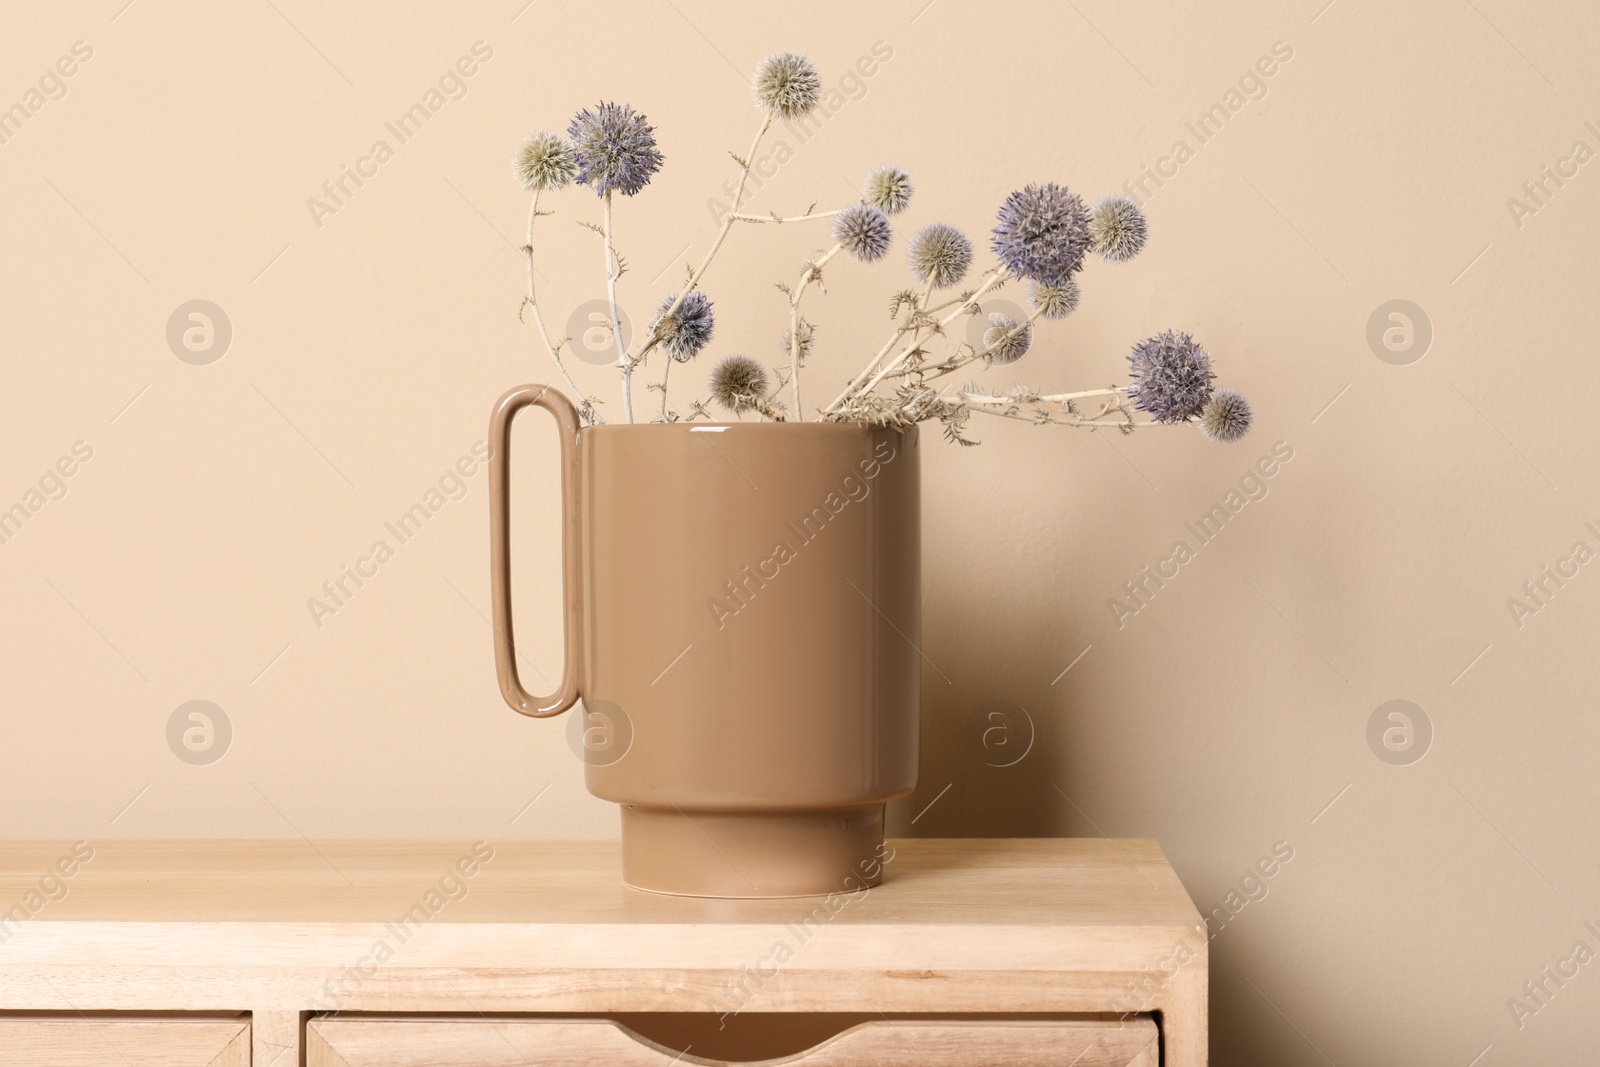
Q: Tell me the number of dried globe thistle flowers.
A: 15